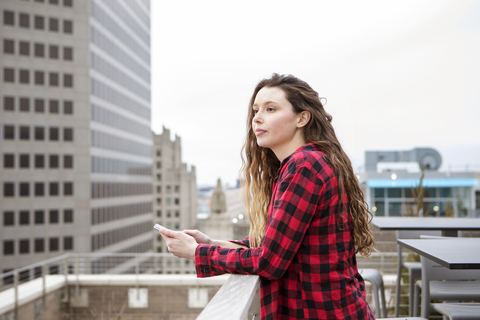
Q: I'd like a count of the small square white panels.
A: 3